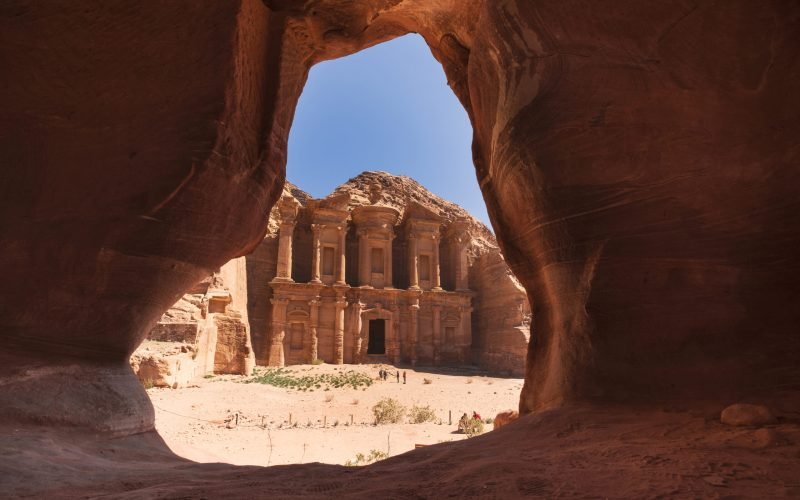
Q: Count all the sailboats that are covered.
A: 0